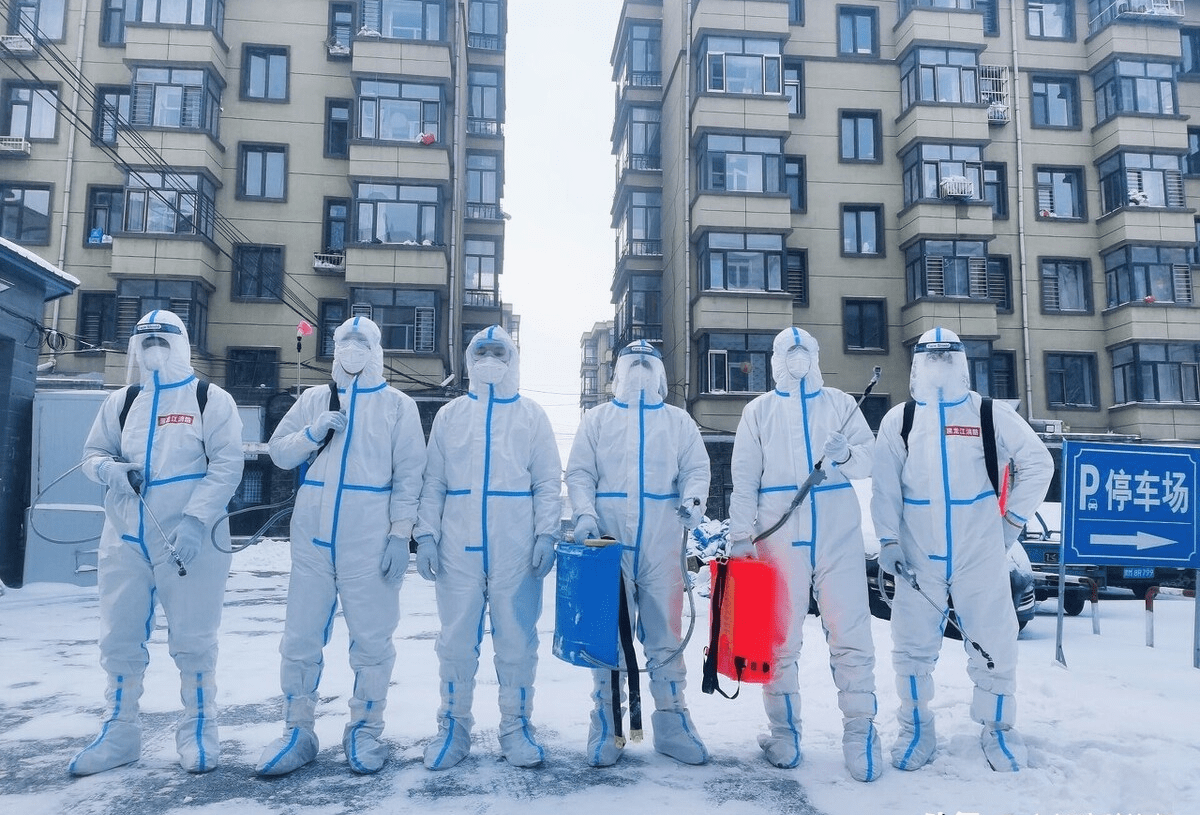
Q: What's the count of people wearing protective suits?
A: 6